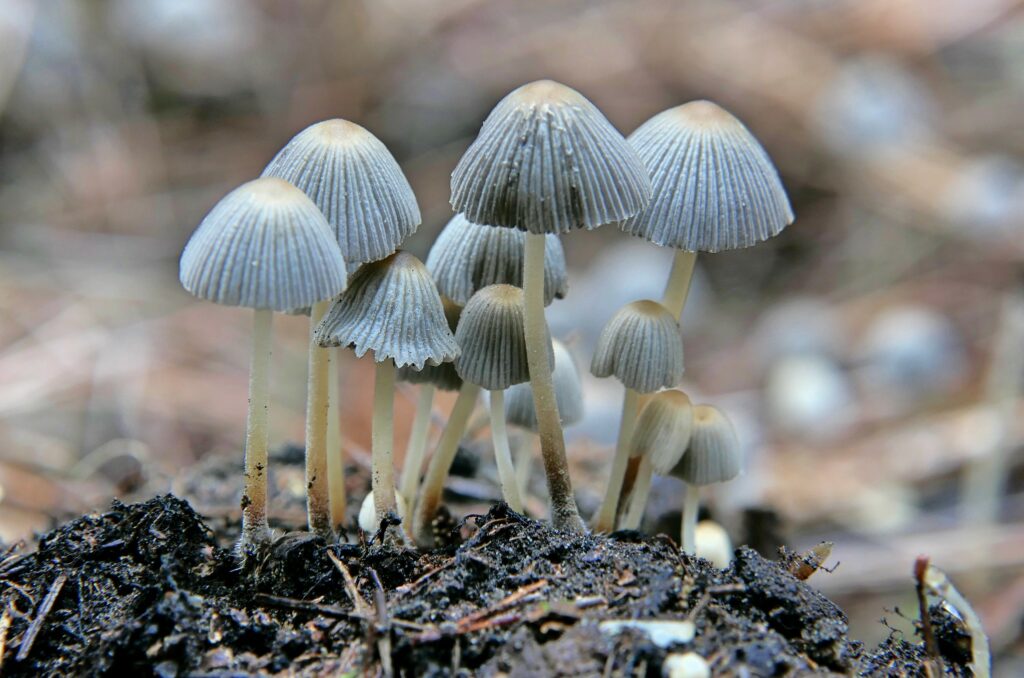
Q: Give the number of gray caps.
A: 12